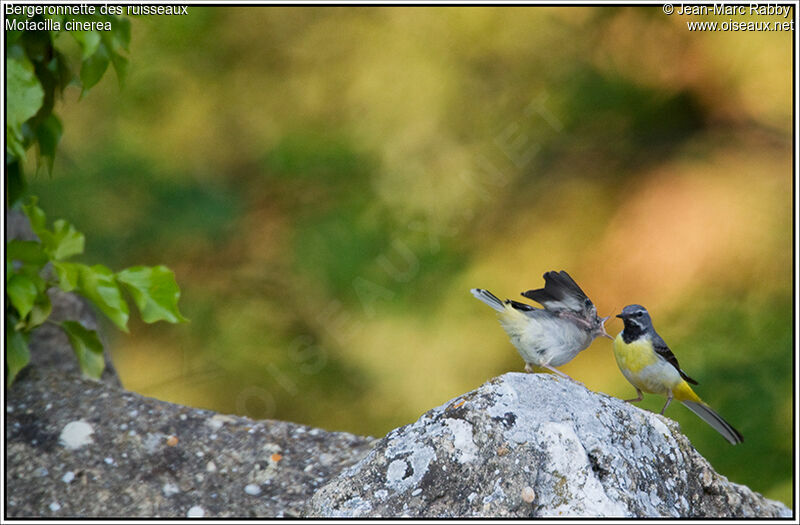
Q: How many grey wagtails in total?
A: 2